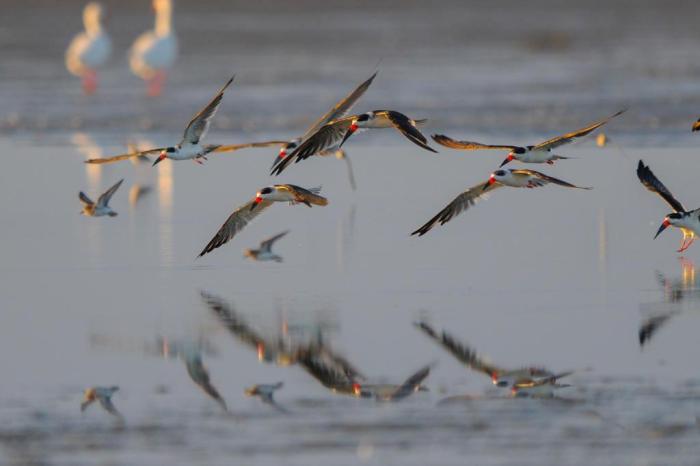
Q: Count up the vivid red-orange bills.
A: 7